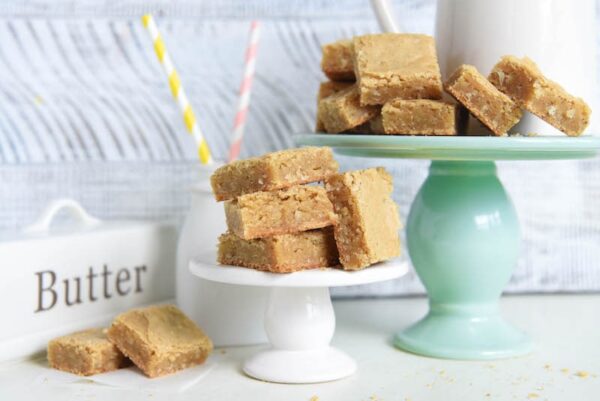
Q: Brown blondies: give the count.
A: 13